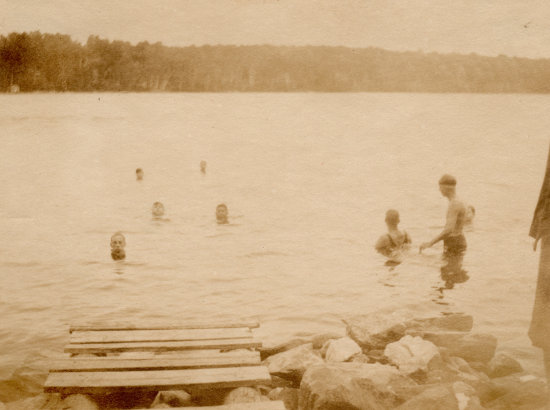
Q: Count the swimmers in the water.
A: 8